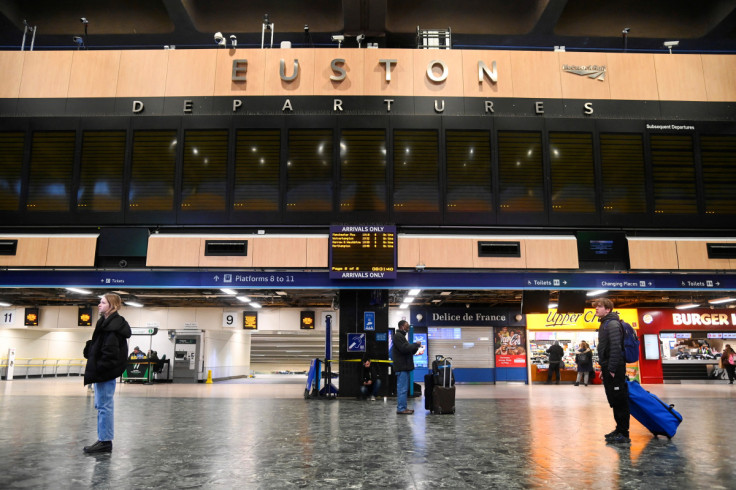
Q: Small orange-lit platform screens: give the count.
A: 4